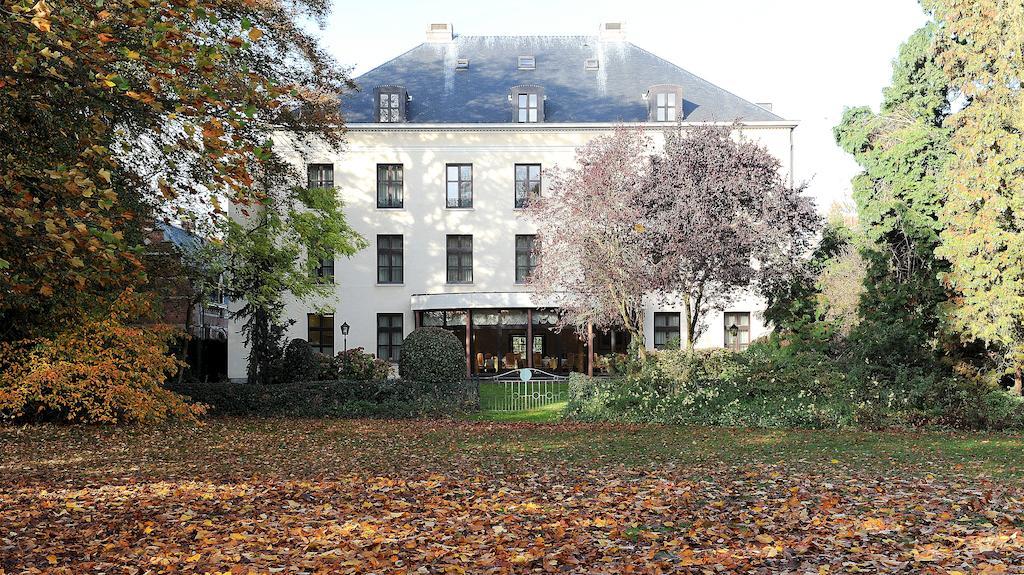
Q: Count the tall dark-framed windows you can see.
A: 12